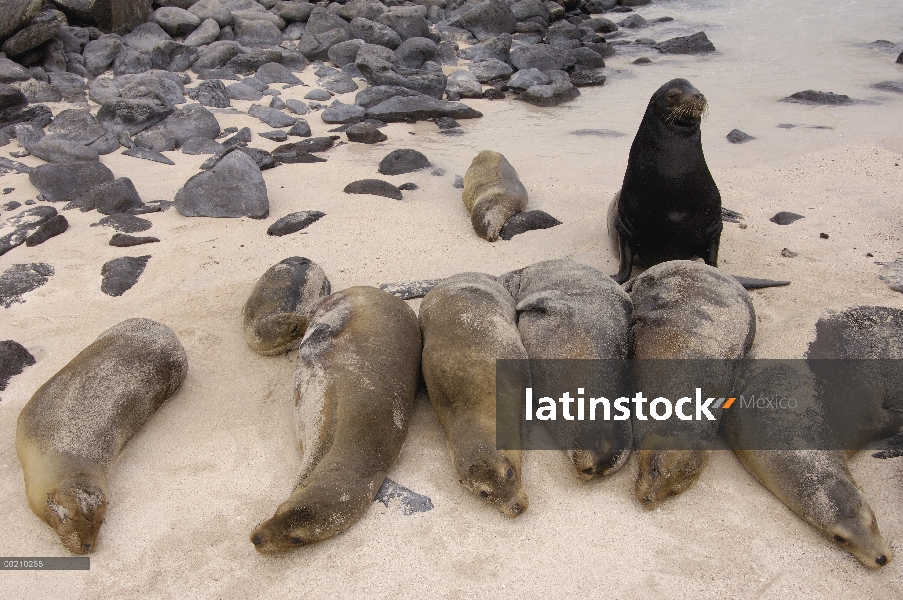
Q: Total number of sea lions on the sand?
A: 9